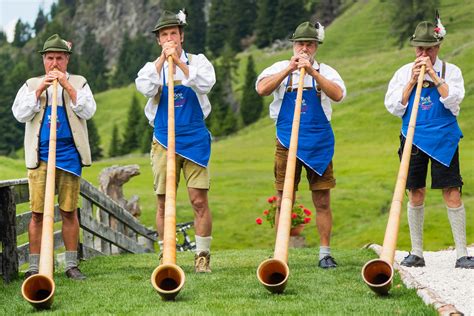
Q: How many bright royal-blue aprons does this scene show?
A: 4